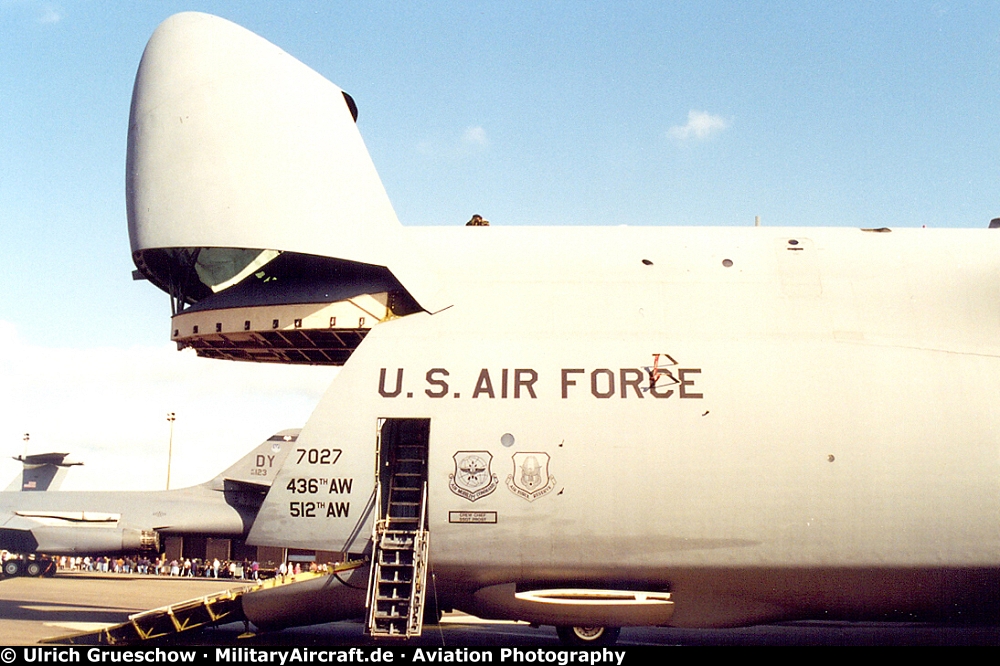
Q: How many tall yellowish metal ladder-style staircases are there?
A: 1